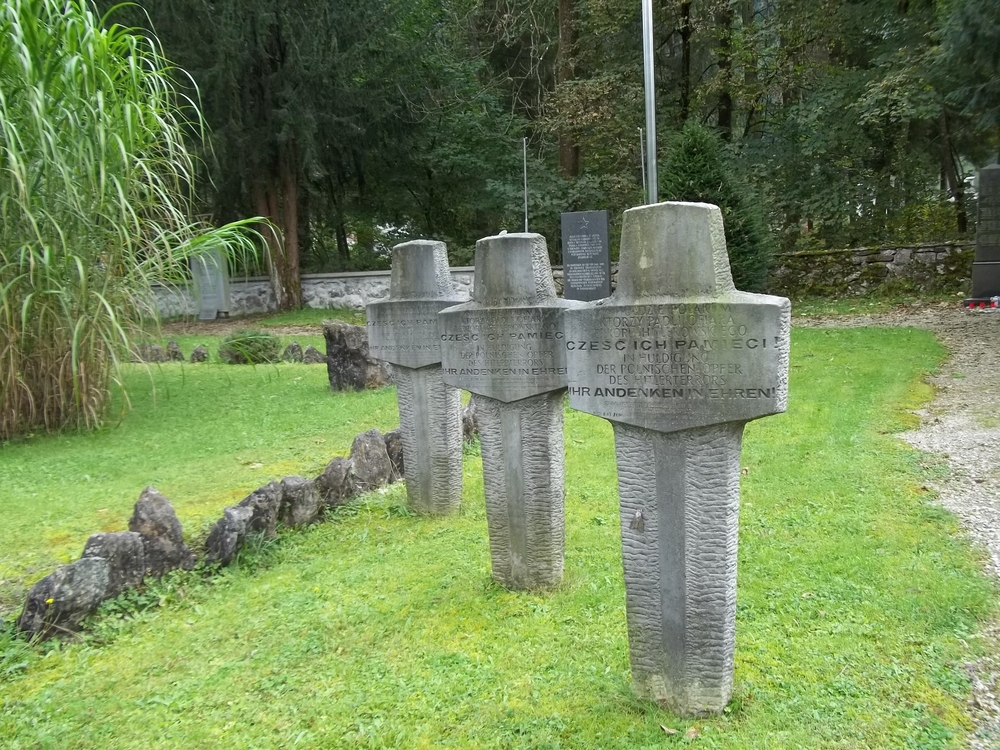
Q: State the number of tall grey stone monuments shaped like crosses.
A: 3